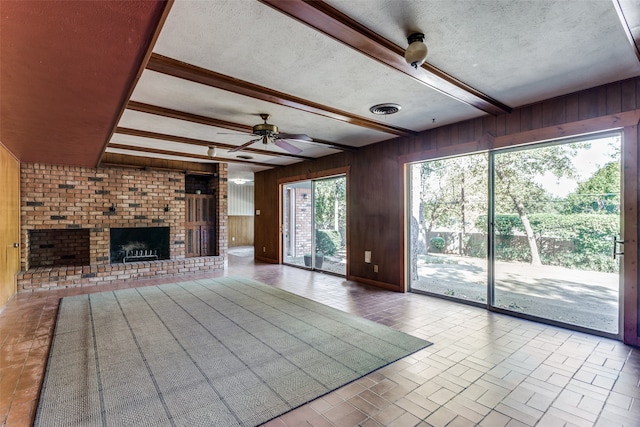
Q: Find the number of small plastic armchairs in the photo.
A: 0